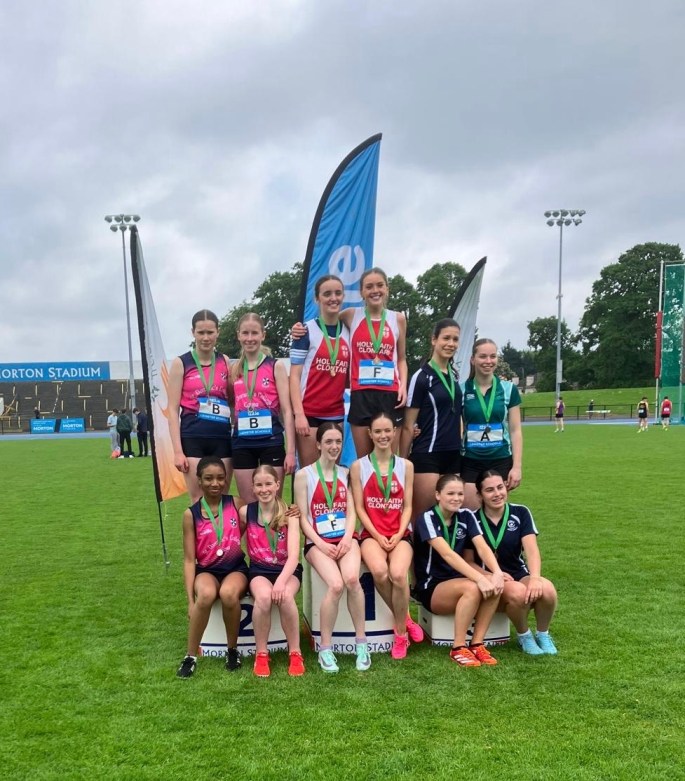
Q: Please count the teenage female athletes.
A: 12